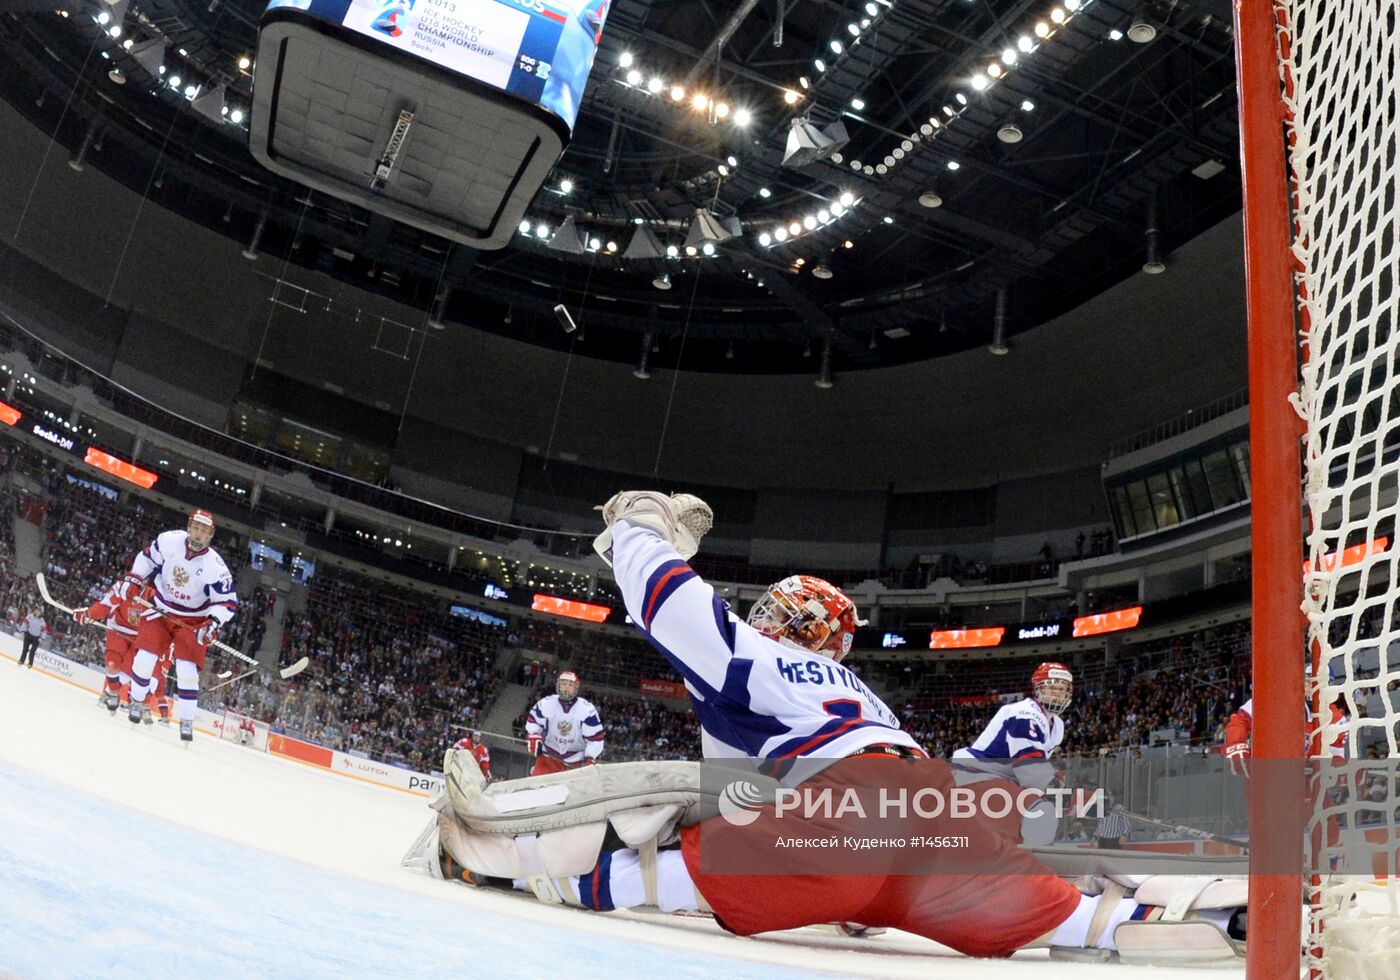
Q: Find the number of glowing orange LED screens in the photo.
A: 6